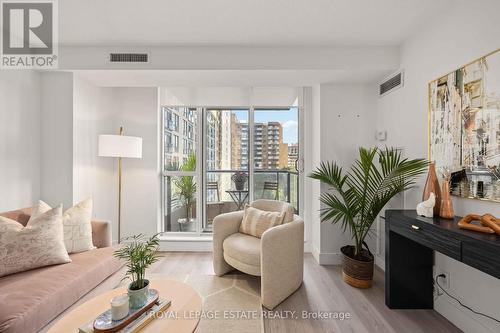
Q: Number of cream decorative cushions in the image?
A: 3